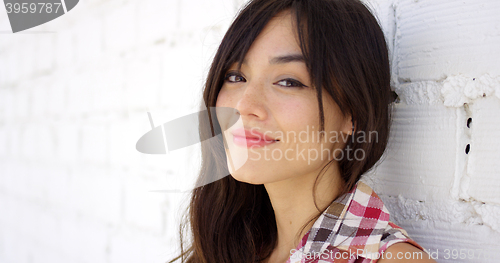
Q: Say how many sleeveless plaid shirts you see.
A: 1